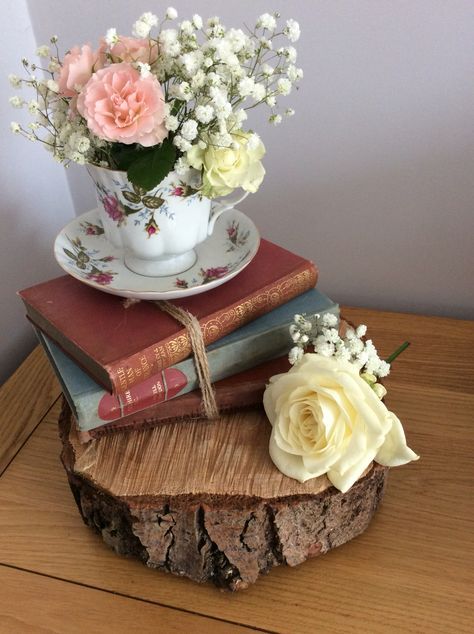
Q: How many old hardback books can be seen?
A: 3